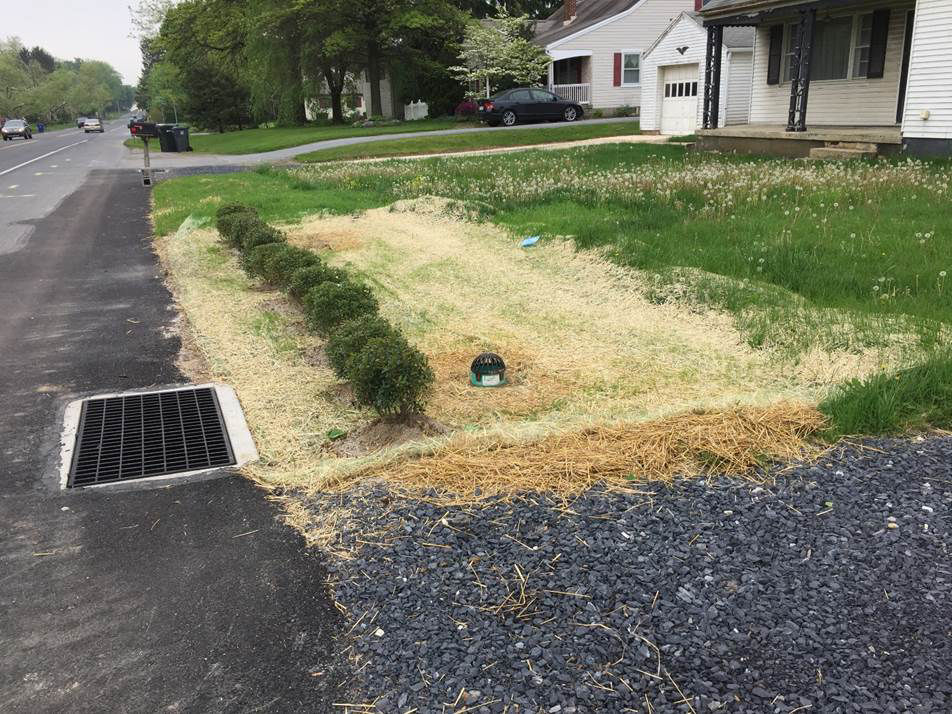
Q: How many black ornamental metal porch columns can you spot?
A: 2